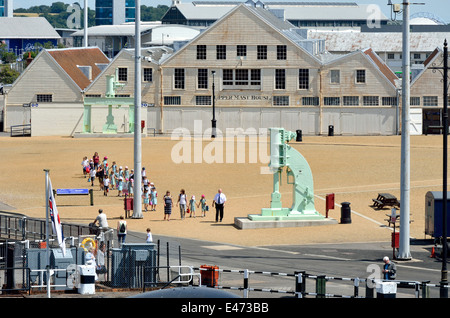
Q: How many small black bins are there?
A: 3